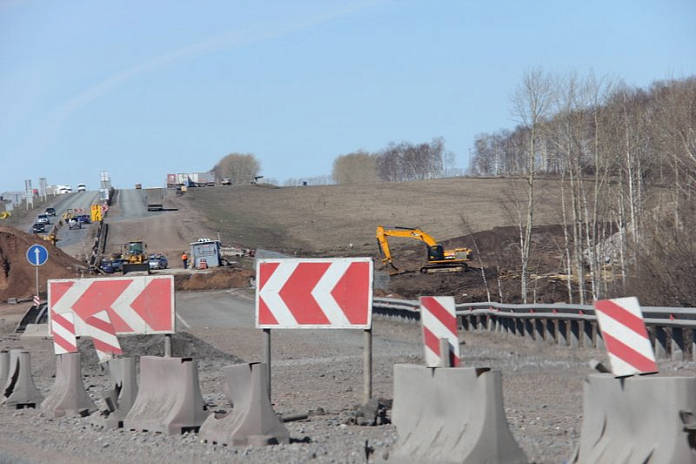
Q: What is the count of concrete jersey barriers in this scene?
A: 8